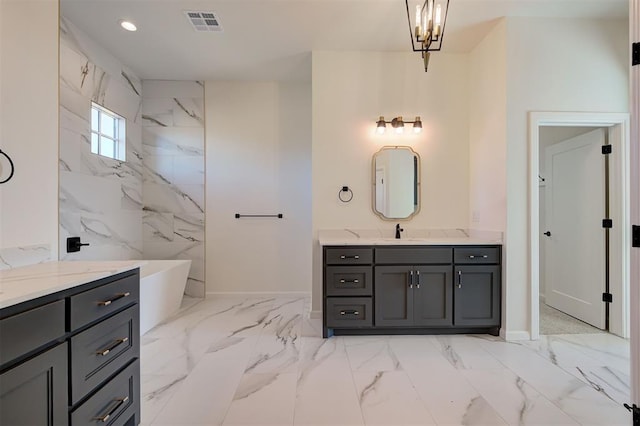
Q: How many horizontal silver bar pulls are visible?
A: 7